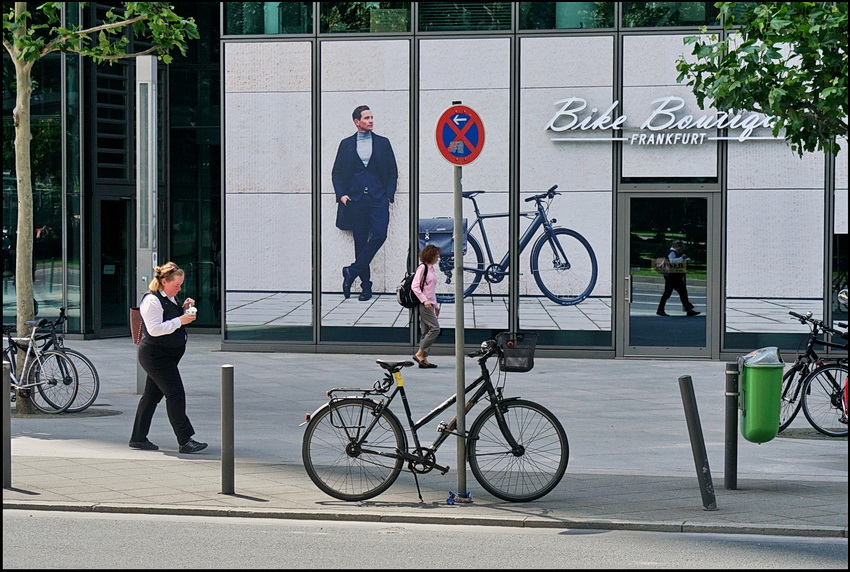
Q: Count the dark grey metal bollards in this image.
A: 4